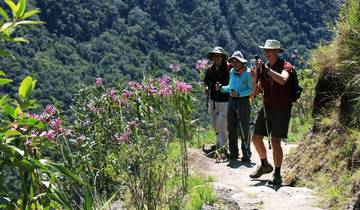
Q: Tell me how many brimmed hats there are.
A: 3